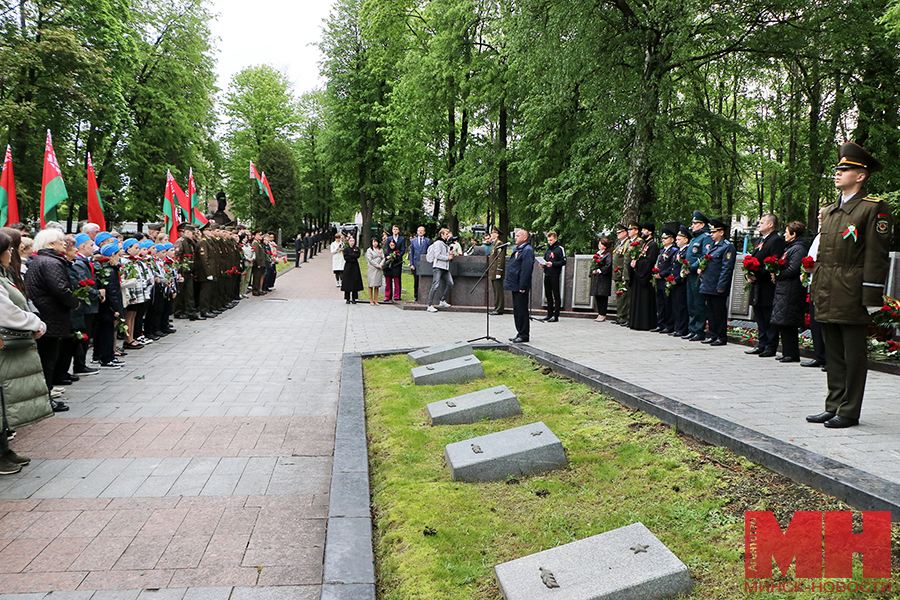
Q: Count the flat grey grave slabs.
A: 5